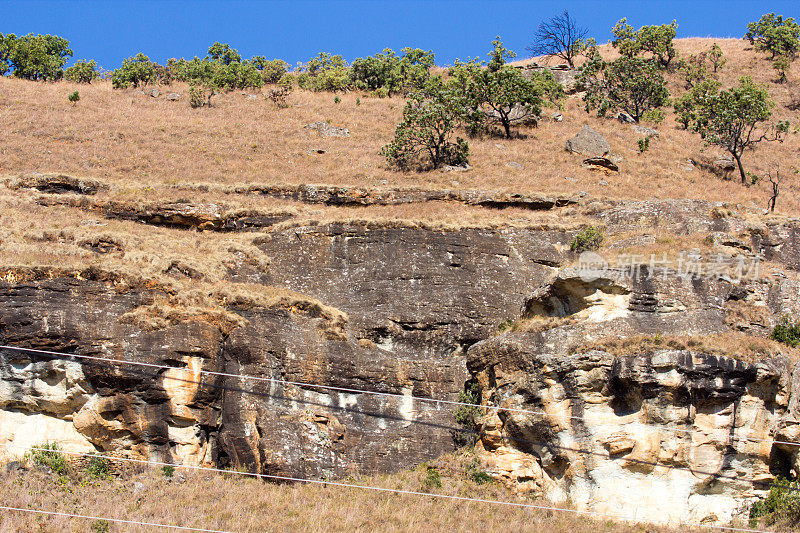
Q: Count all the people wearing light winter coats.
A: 0